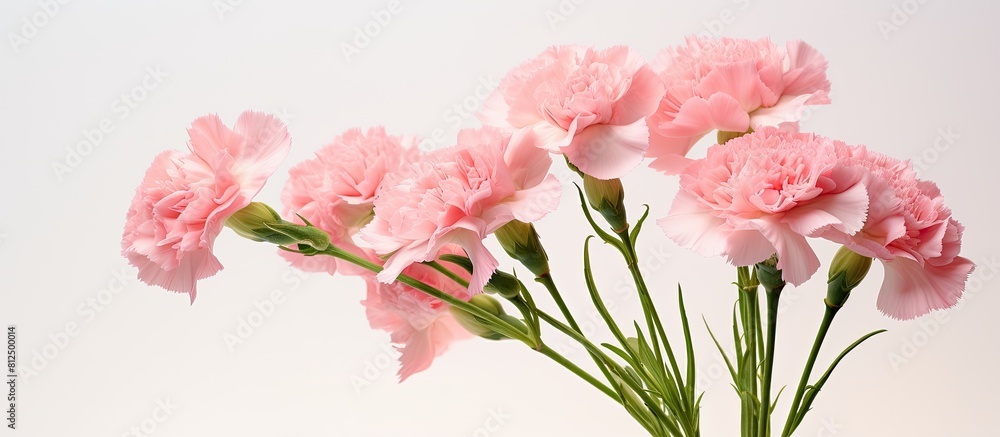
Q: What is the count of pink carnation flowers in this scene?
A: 8